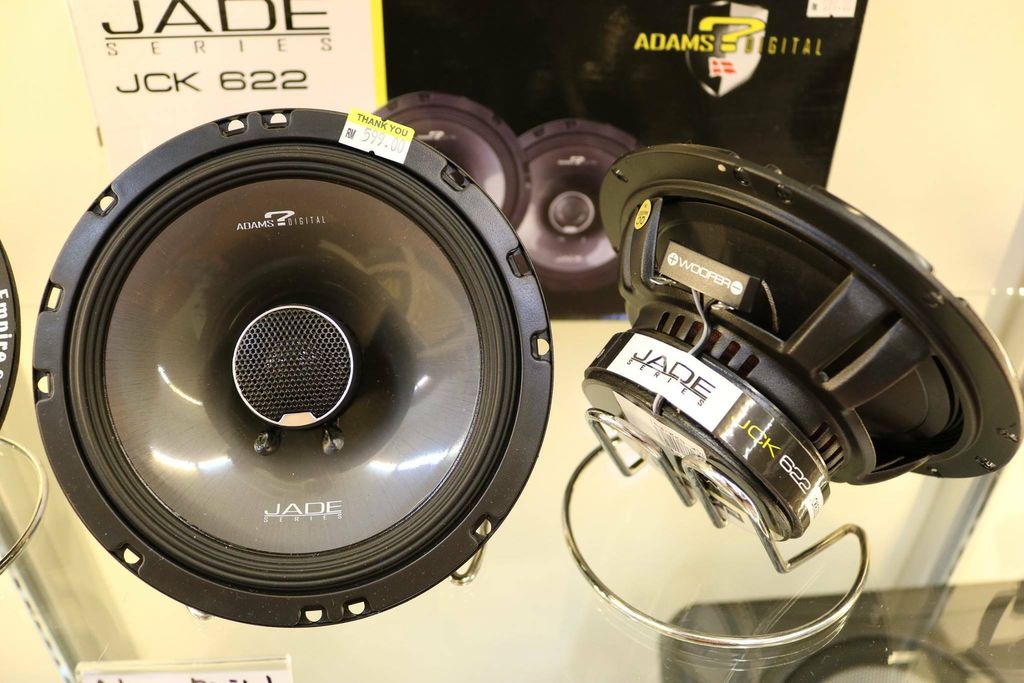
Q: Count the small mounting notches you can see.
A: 12